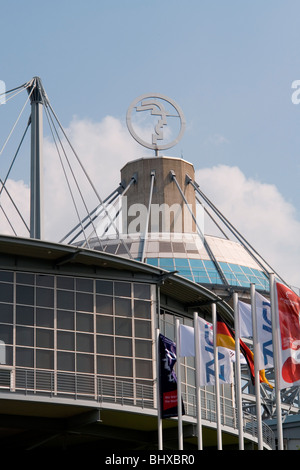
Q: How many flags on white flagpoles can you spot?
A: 7